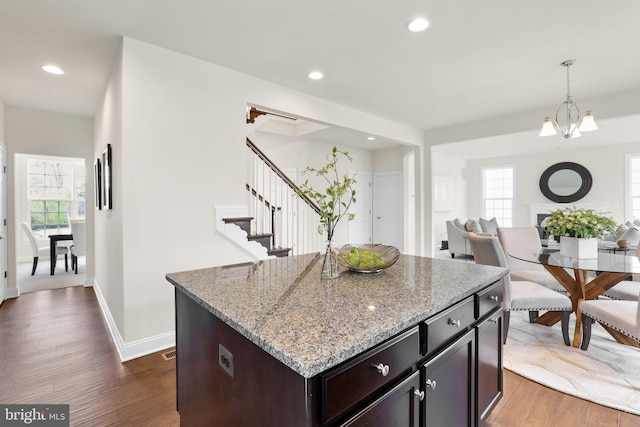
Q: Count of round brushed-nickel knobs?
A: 6